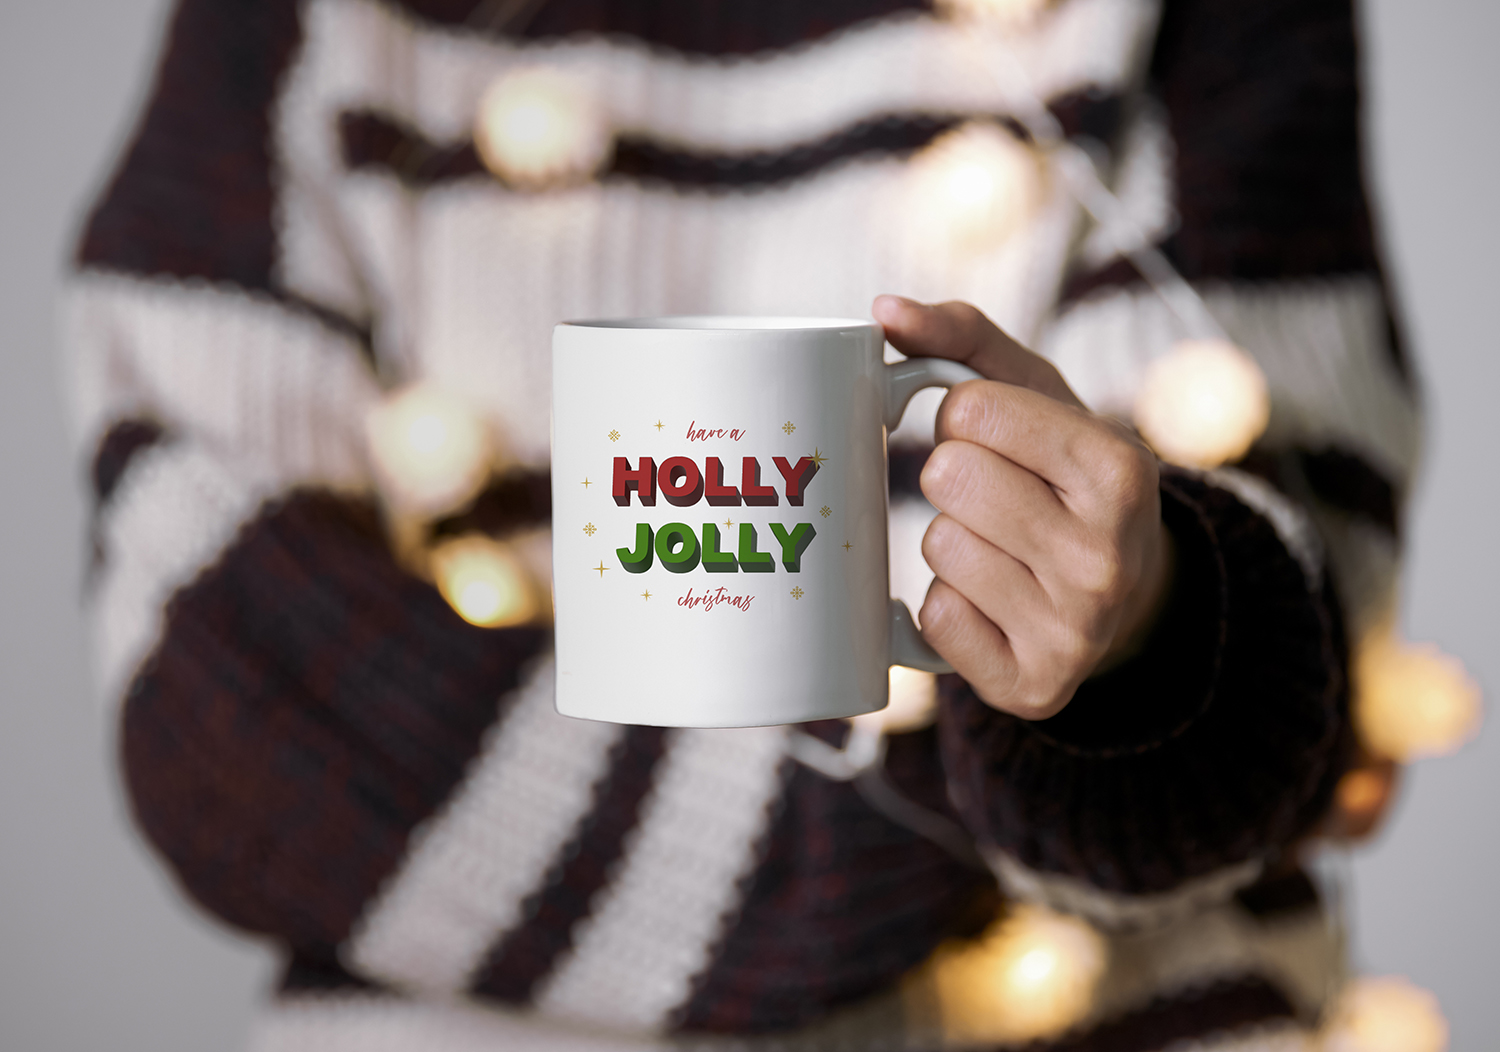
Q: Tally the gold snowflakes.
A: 5